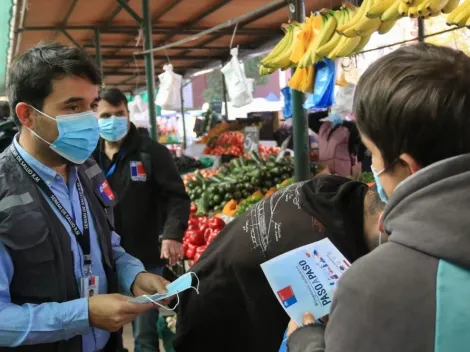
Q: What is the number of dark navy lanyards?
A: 1